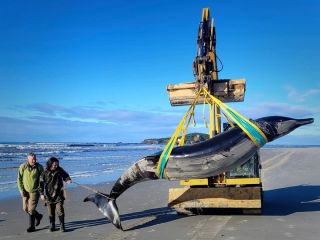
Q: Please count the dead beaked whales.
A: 1